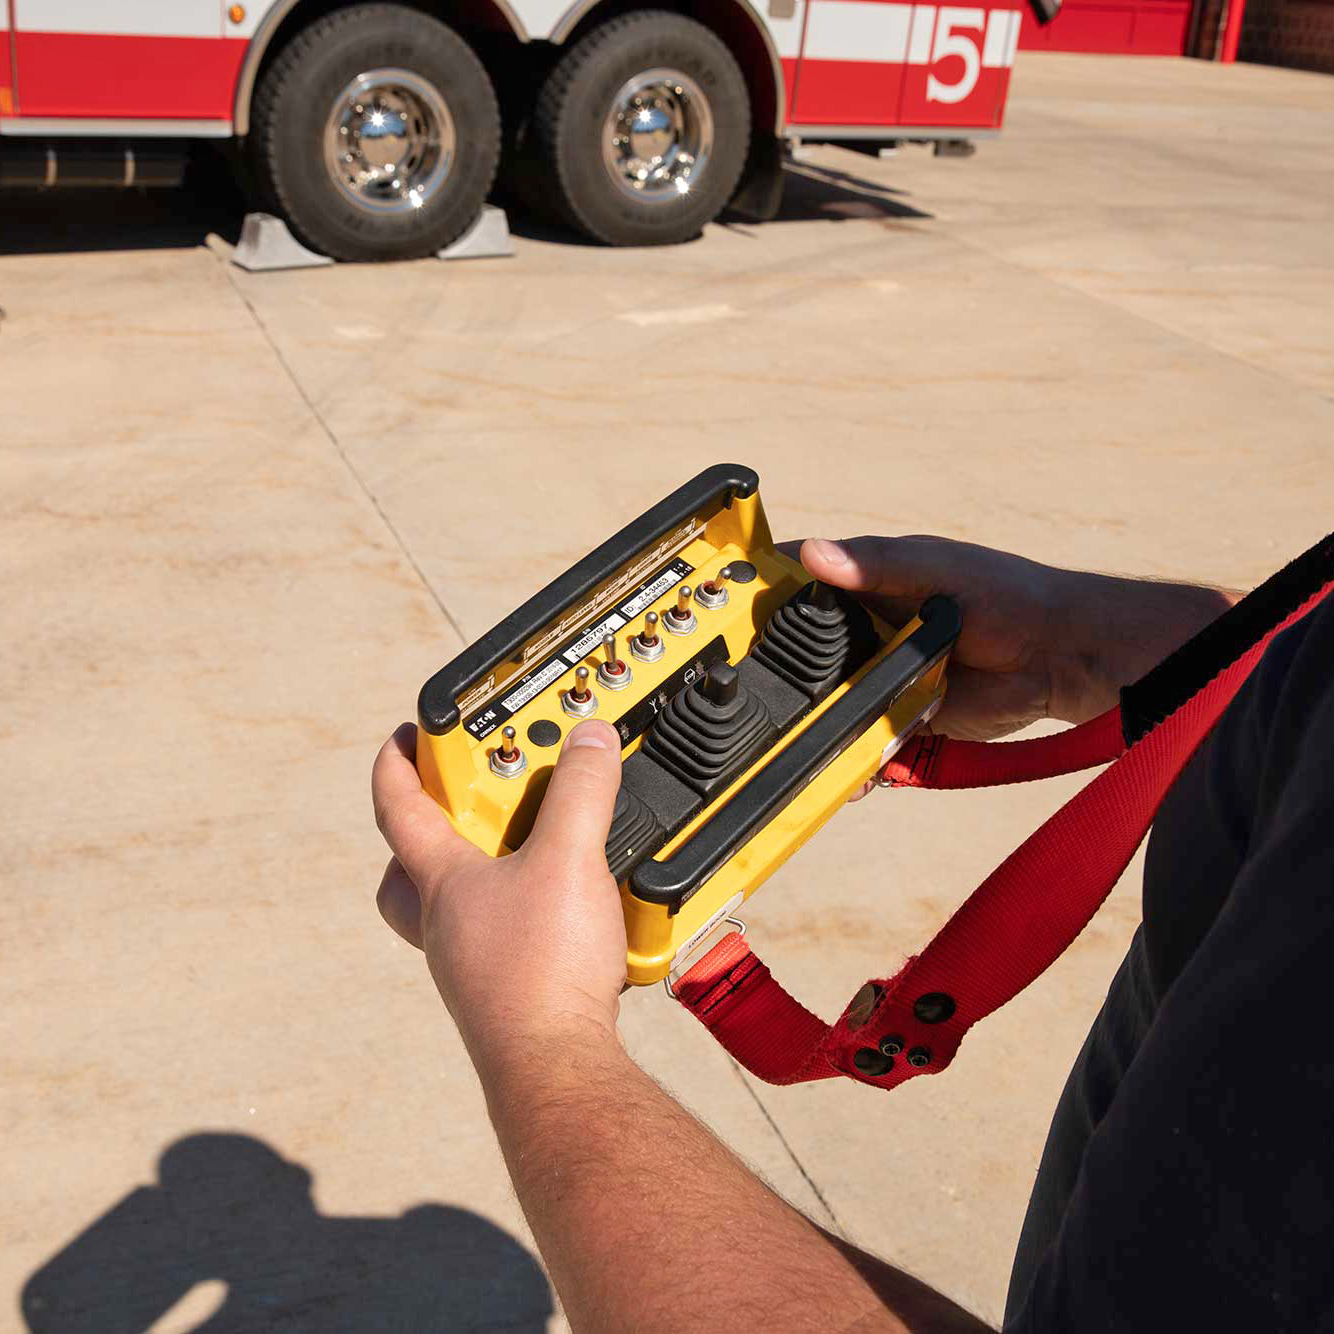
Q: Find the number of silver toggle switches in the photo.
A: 6